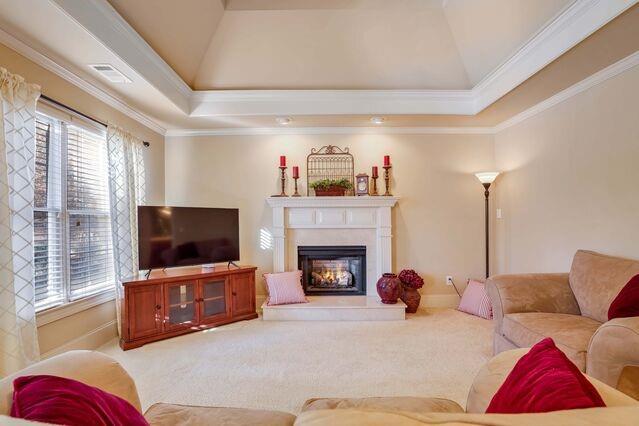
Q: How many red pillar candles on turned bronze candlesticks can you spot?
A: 4